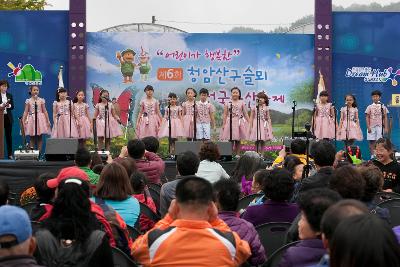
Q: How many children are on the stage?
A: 13